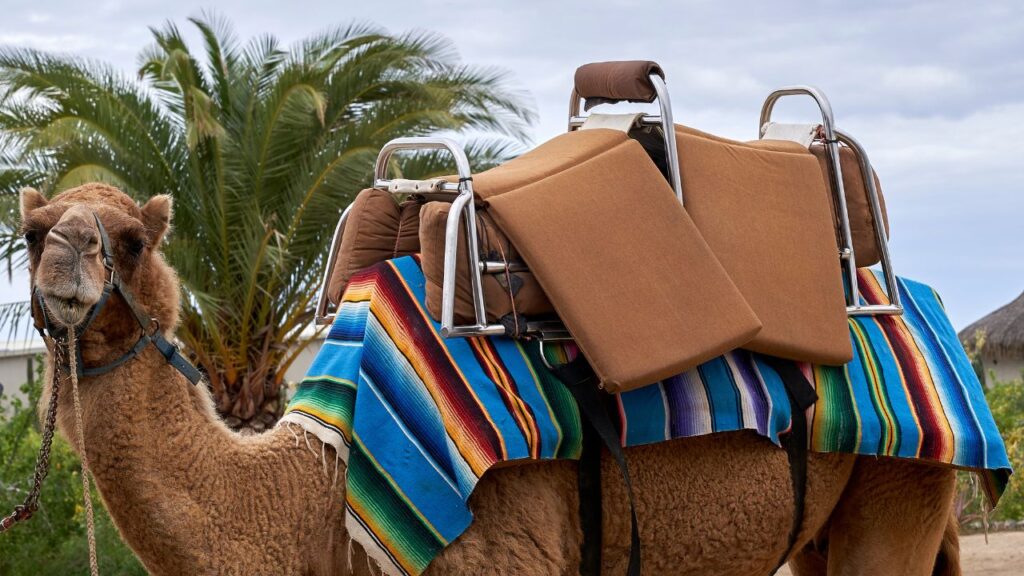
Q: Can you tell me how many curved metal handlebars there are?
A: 3